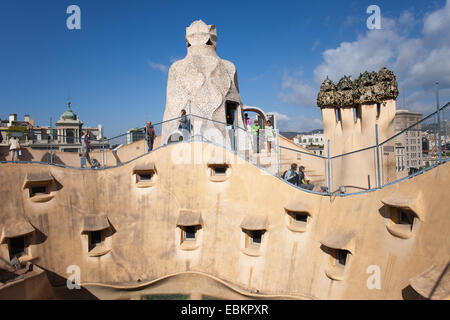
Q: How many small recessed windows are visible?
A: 10